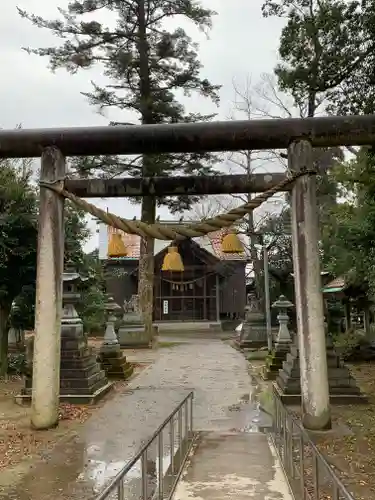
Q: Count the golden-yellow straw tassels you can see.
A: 3